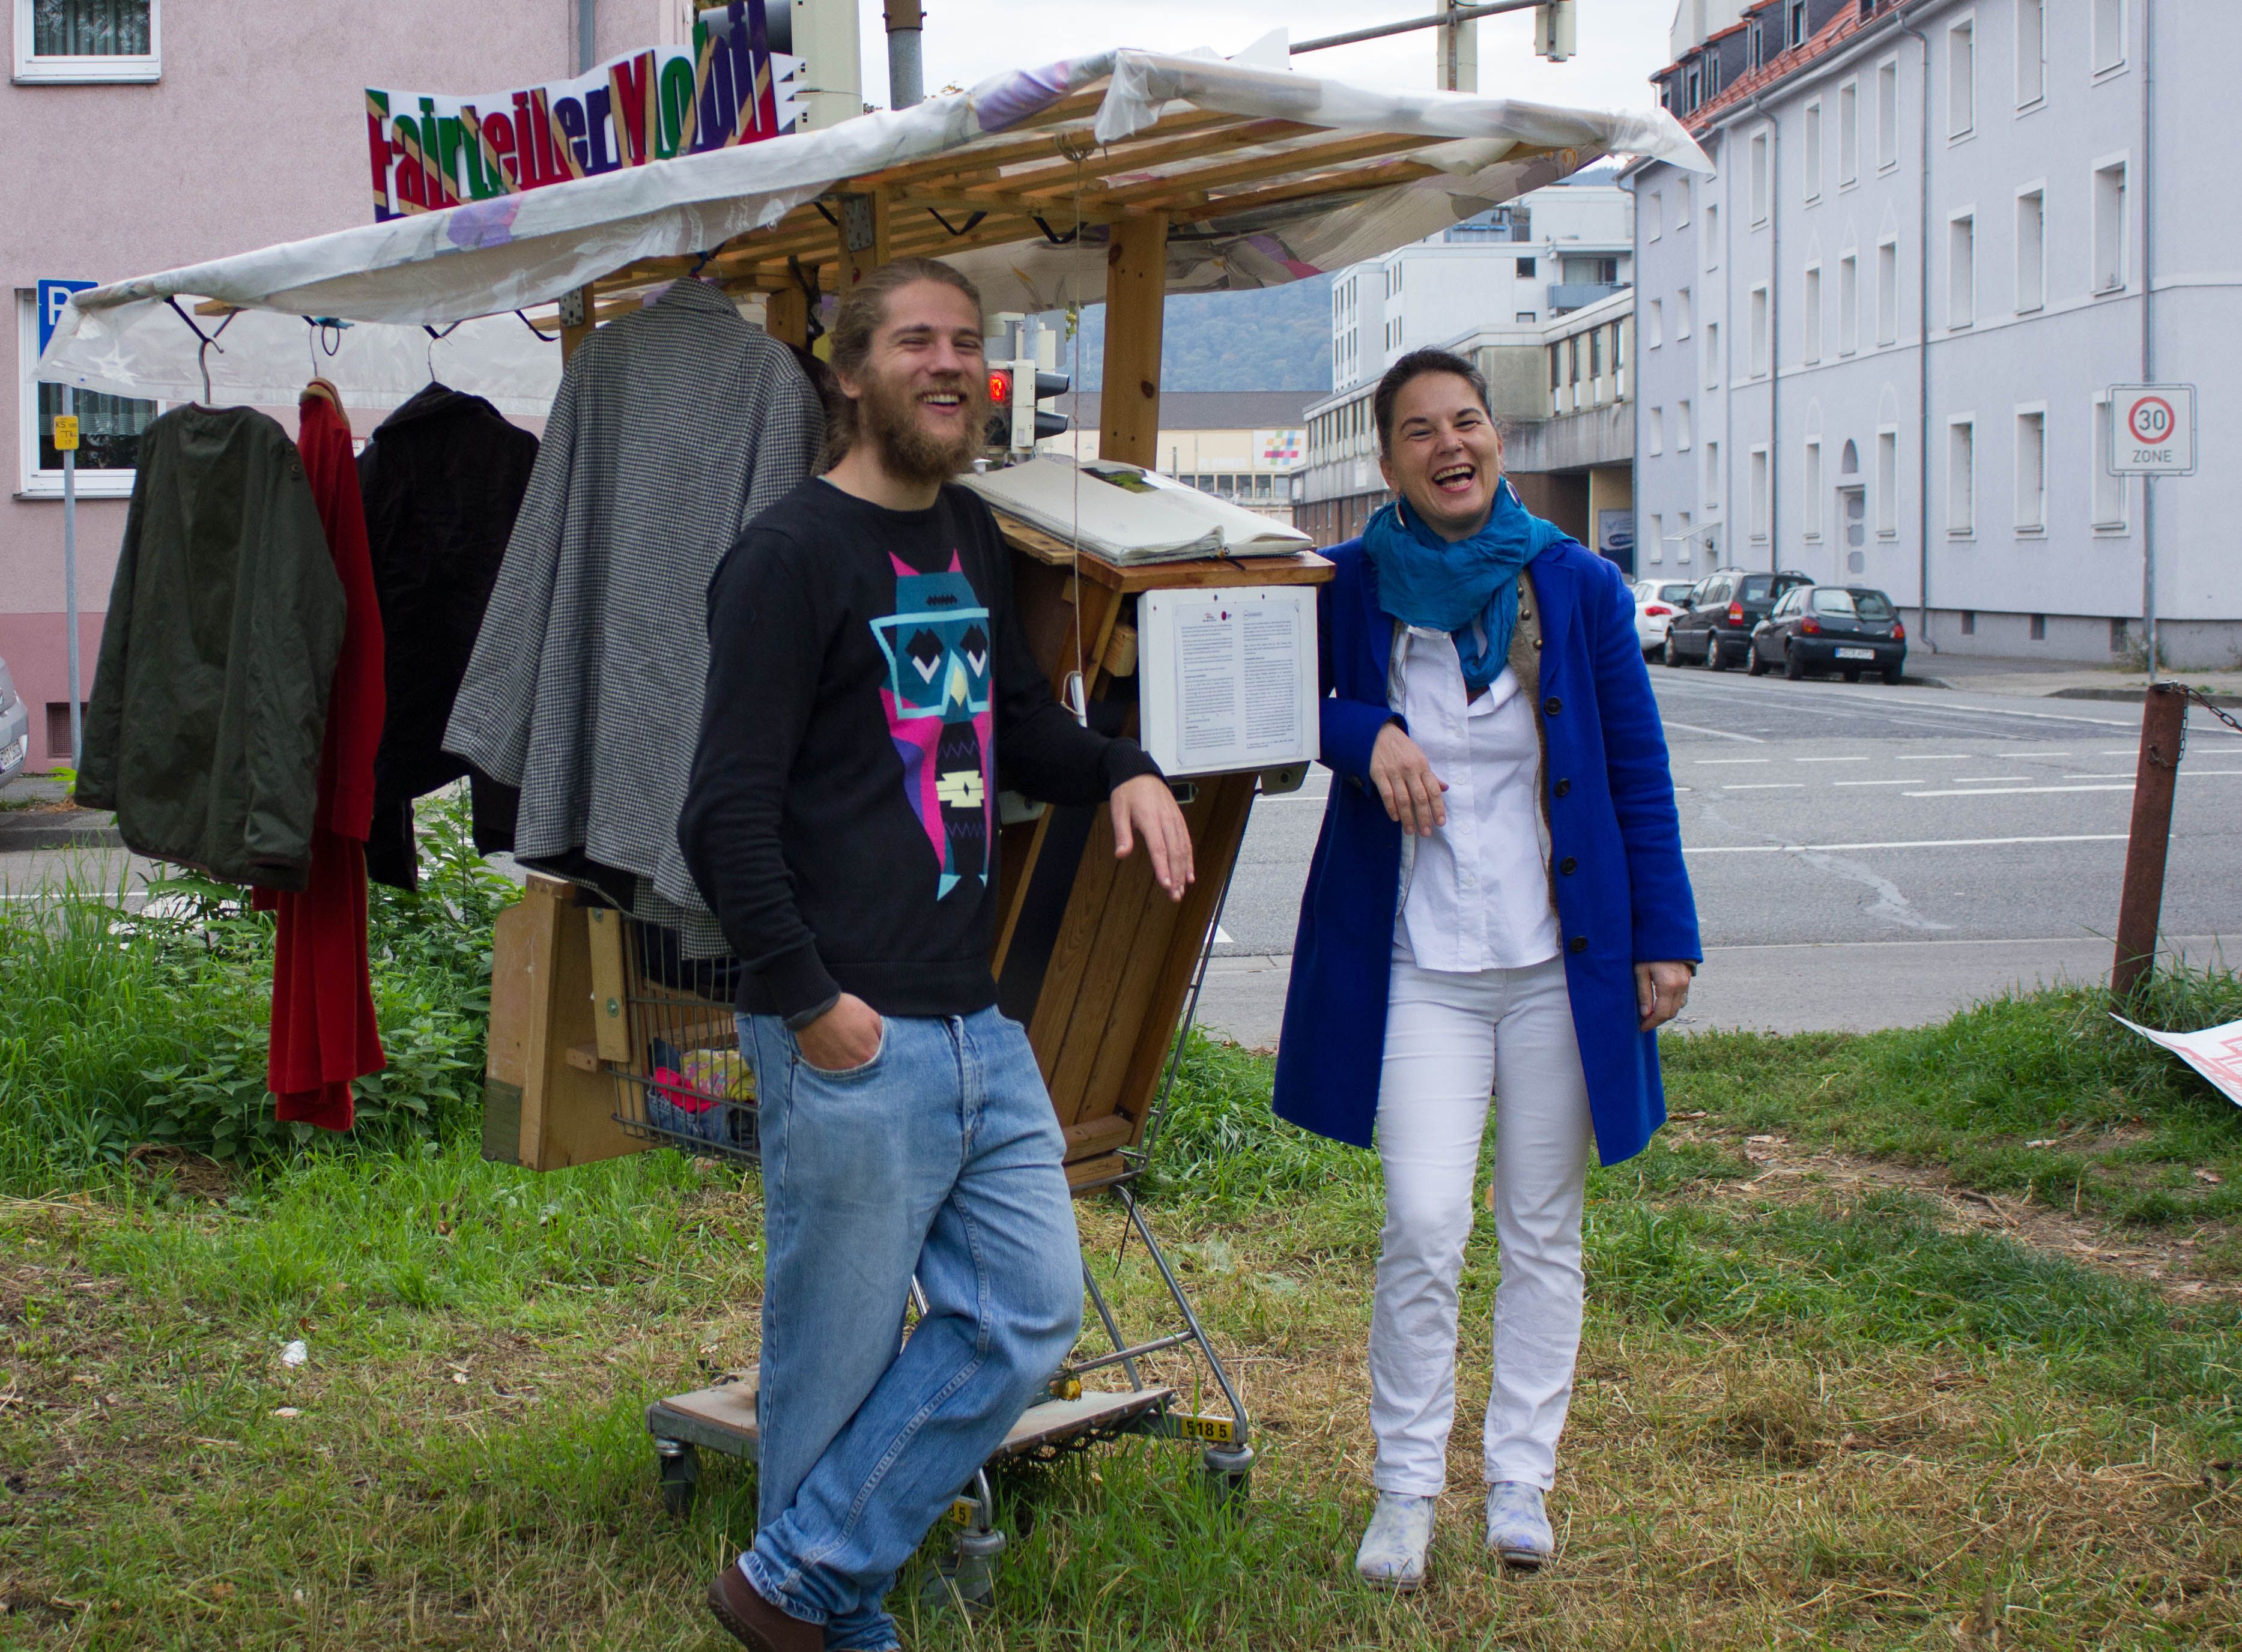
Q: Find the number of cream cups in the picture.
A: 0